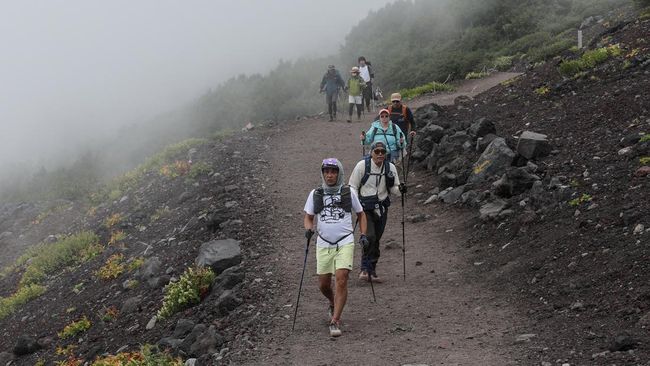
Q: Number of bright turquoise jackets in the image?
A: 1